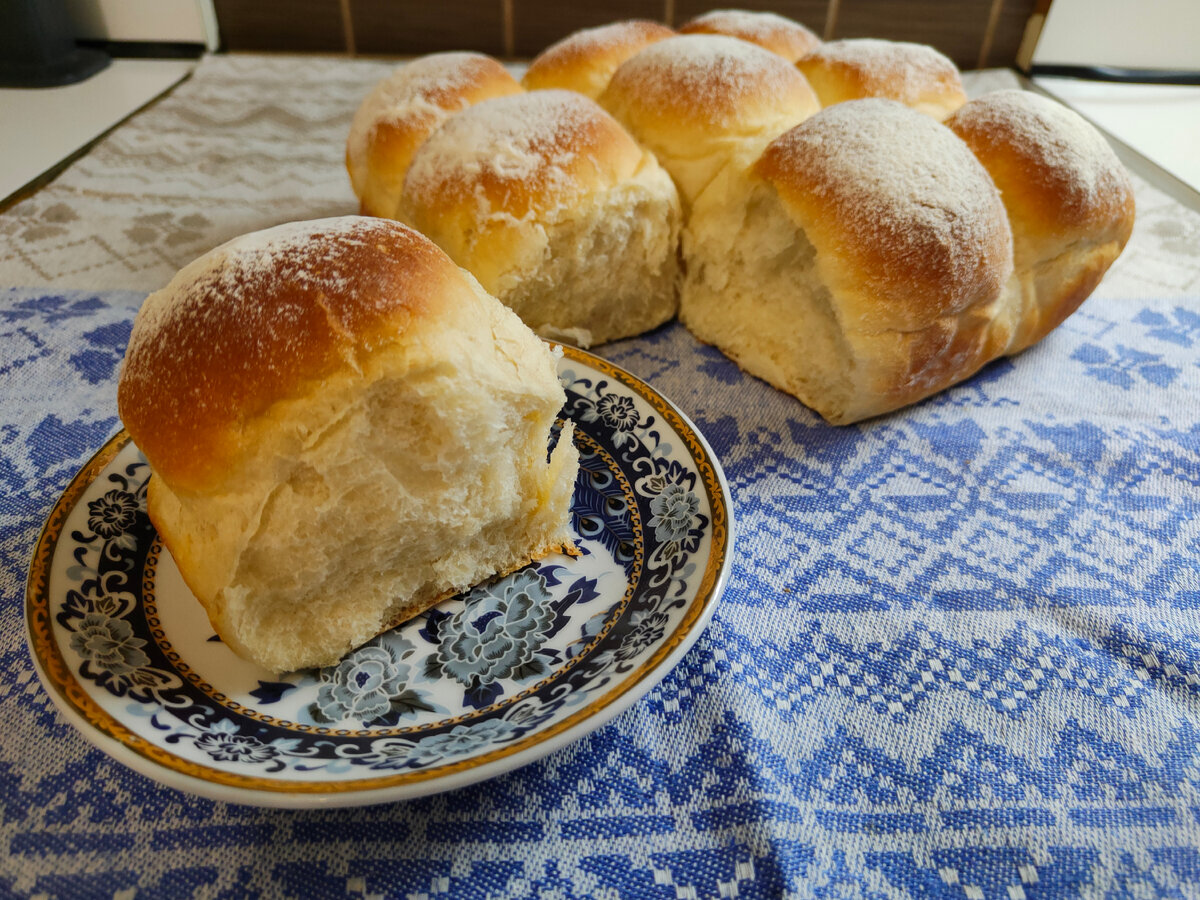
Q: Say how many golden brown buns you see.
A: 9